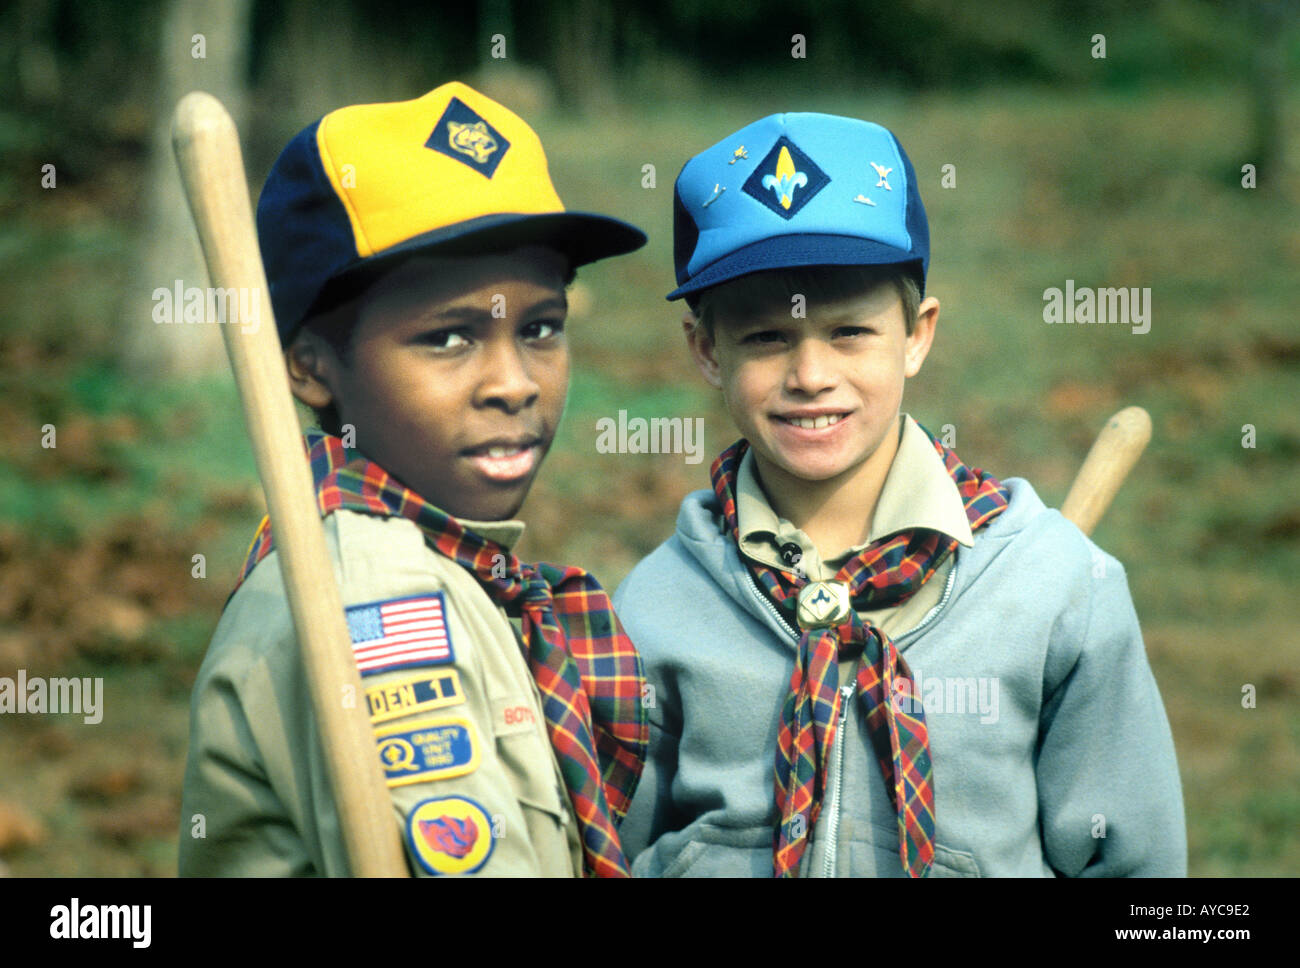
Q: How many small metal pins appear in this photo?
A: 4